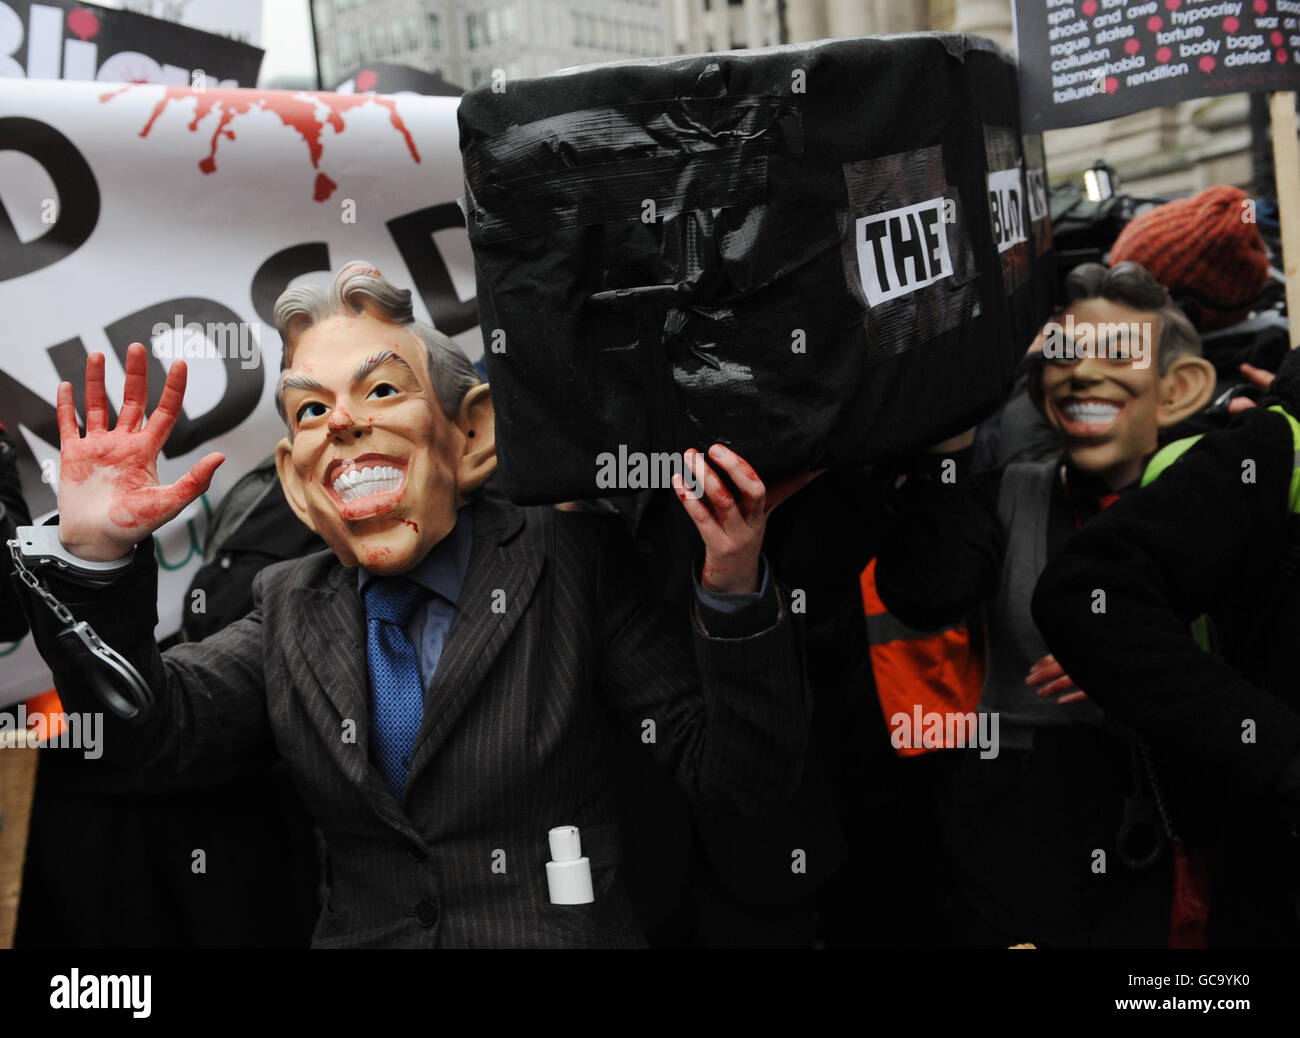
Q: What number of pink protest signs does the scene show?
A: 0